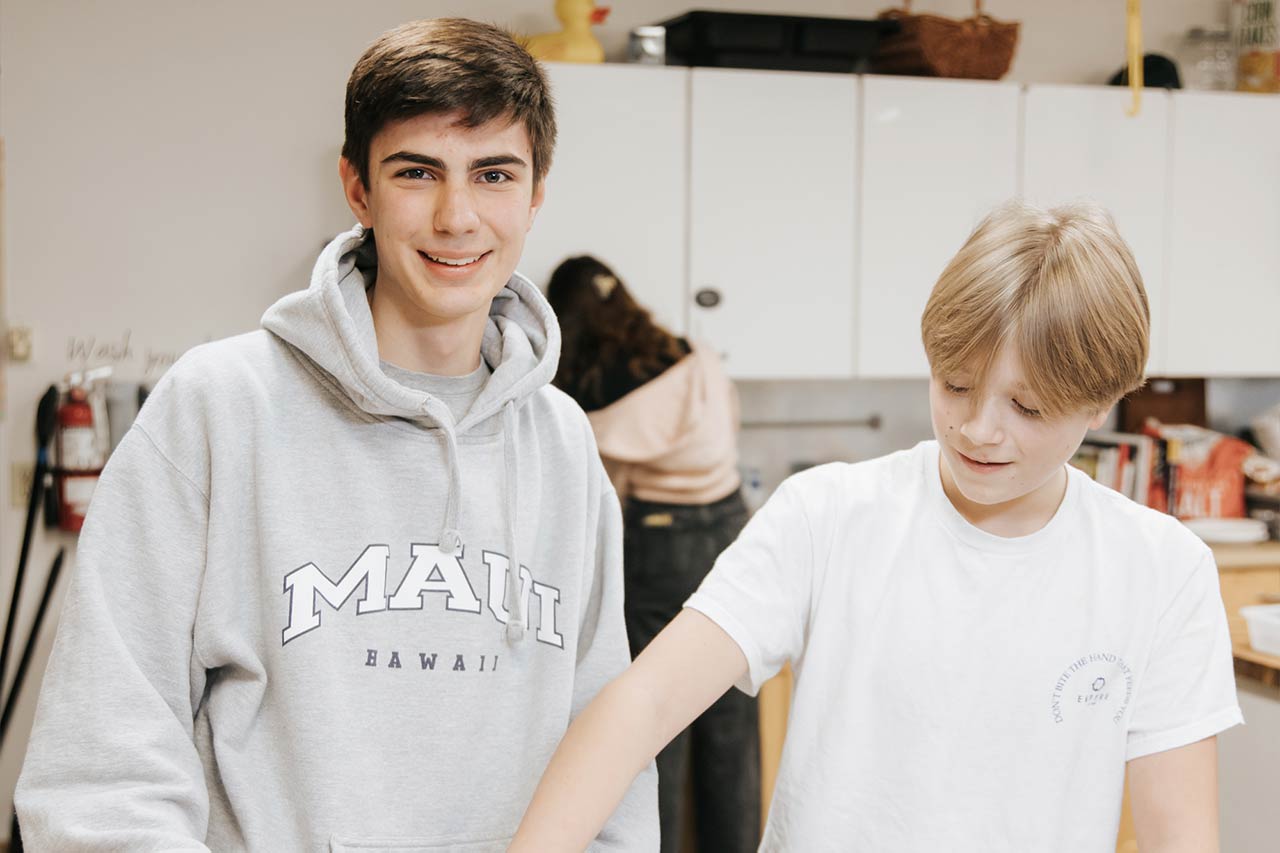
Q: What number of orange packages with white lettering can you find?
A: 1